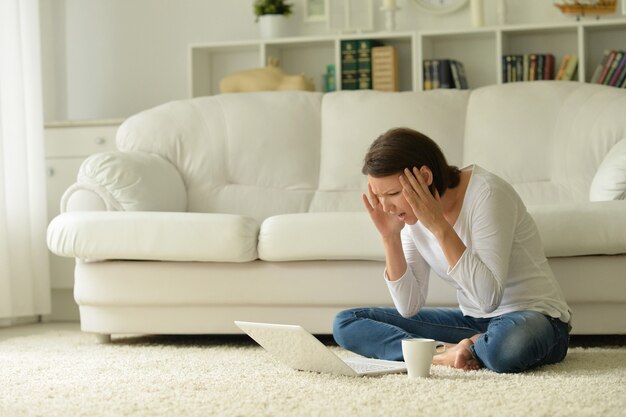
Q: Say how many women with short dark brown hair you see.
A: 1